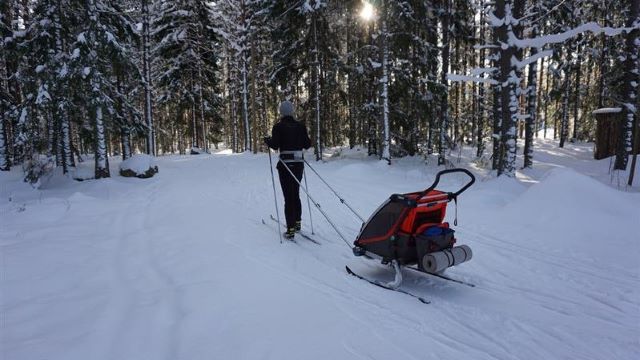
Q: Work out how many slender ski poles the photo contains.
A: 2